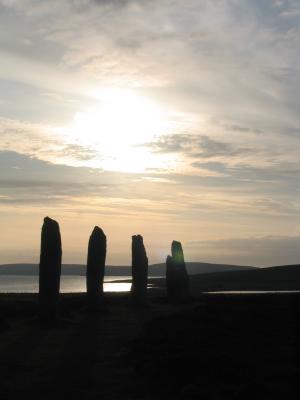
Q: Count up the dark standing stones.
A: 4